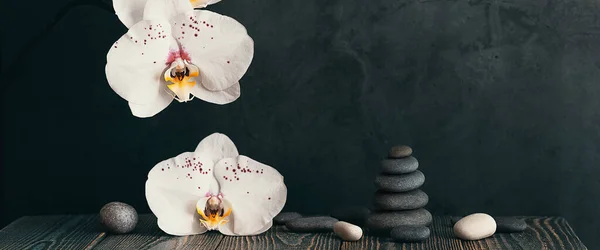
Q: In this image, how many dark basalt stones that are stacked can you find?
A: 5